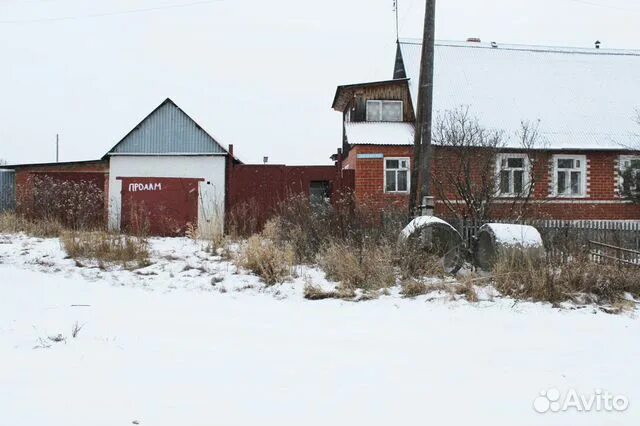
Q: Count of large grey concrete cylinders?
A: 2